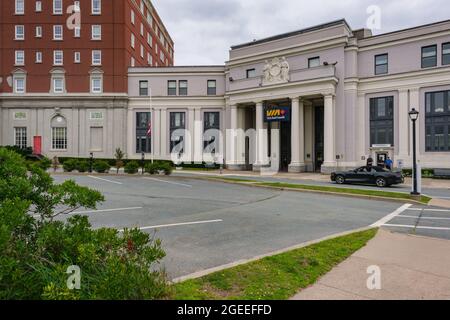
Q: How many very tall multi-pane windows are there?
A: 5